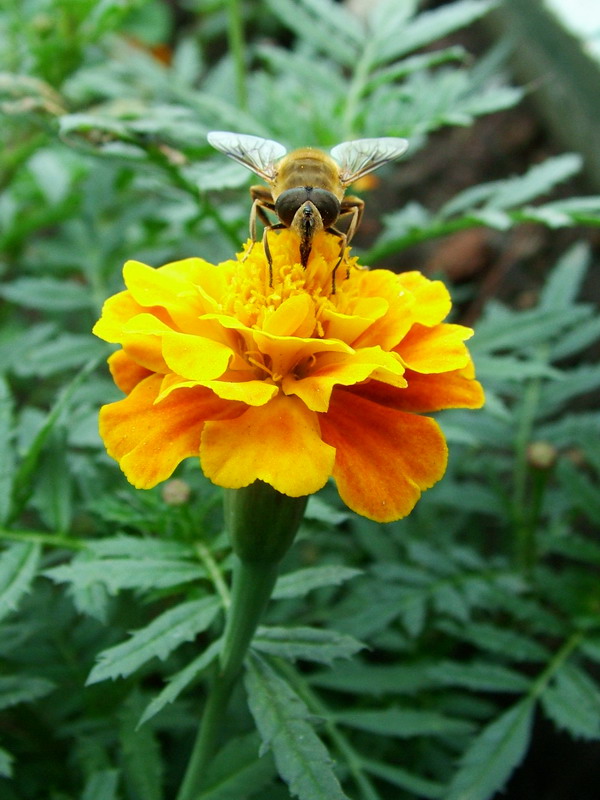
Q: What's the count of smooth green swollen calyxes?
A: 1